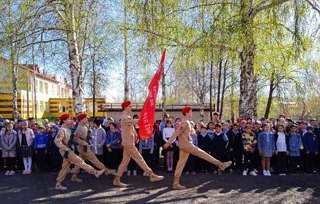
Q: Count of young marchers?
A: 4